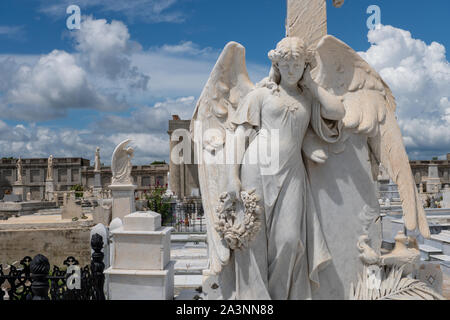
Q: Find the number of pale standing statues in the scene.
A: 5